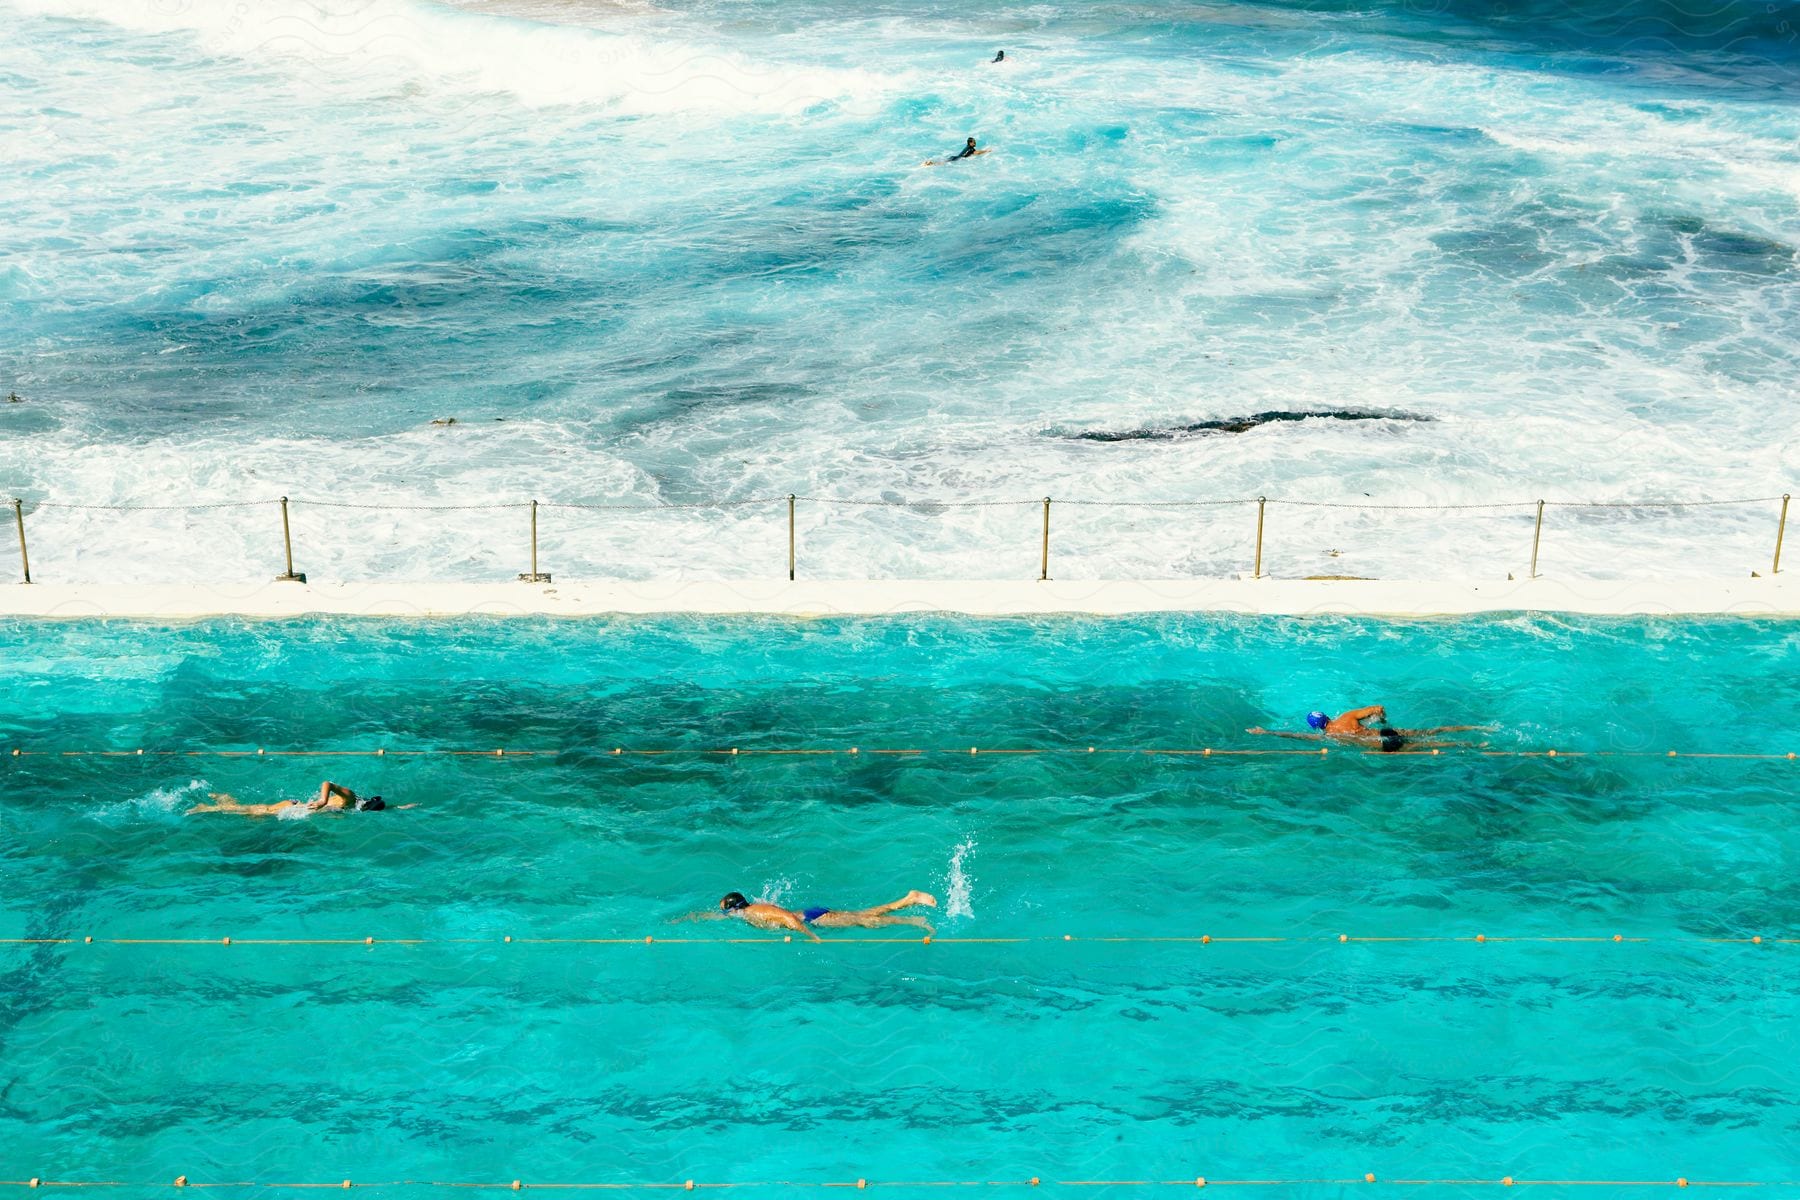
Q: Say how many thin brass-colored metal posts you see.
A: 8